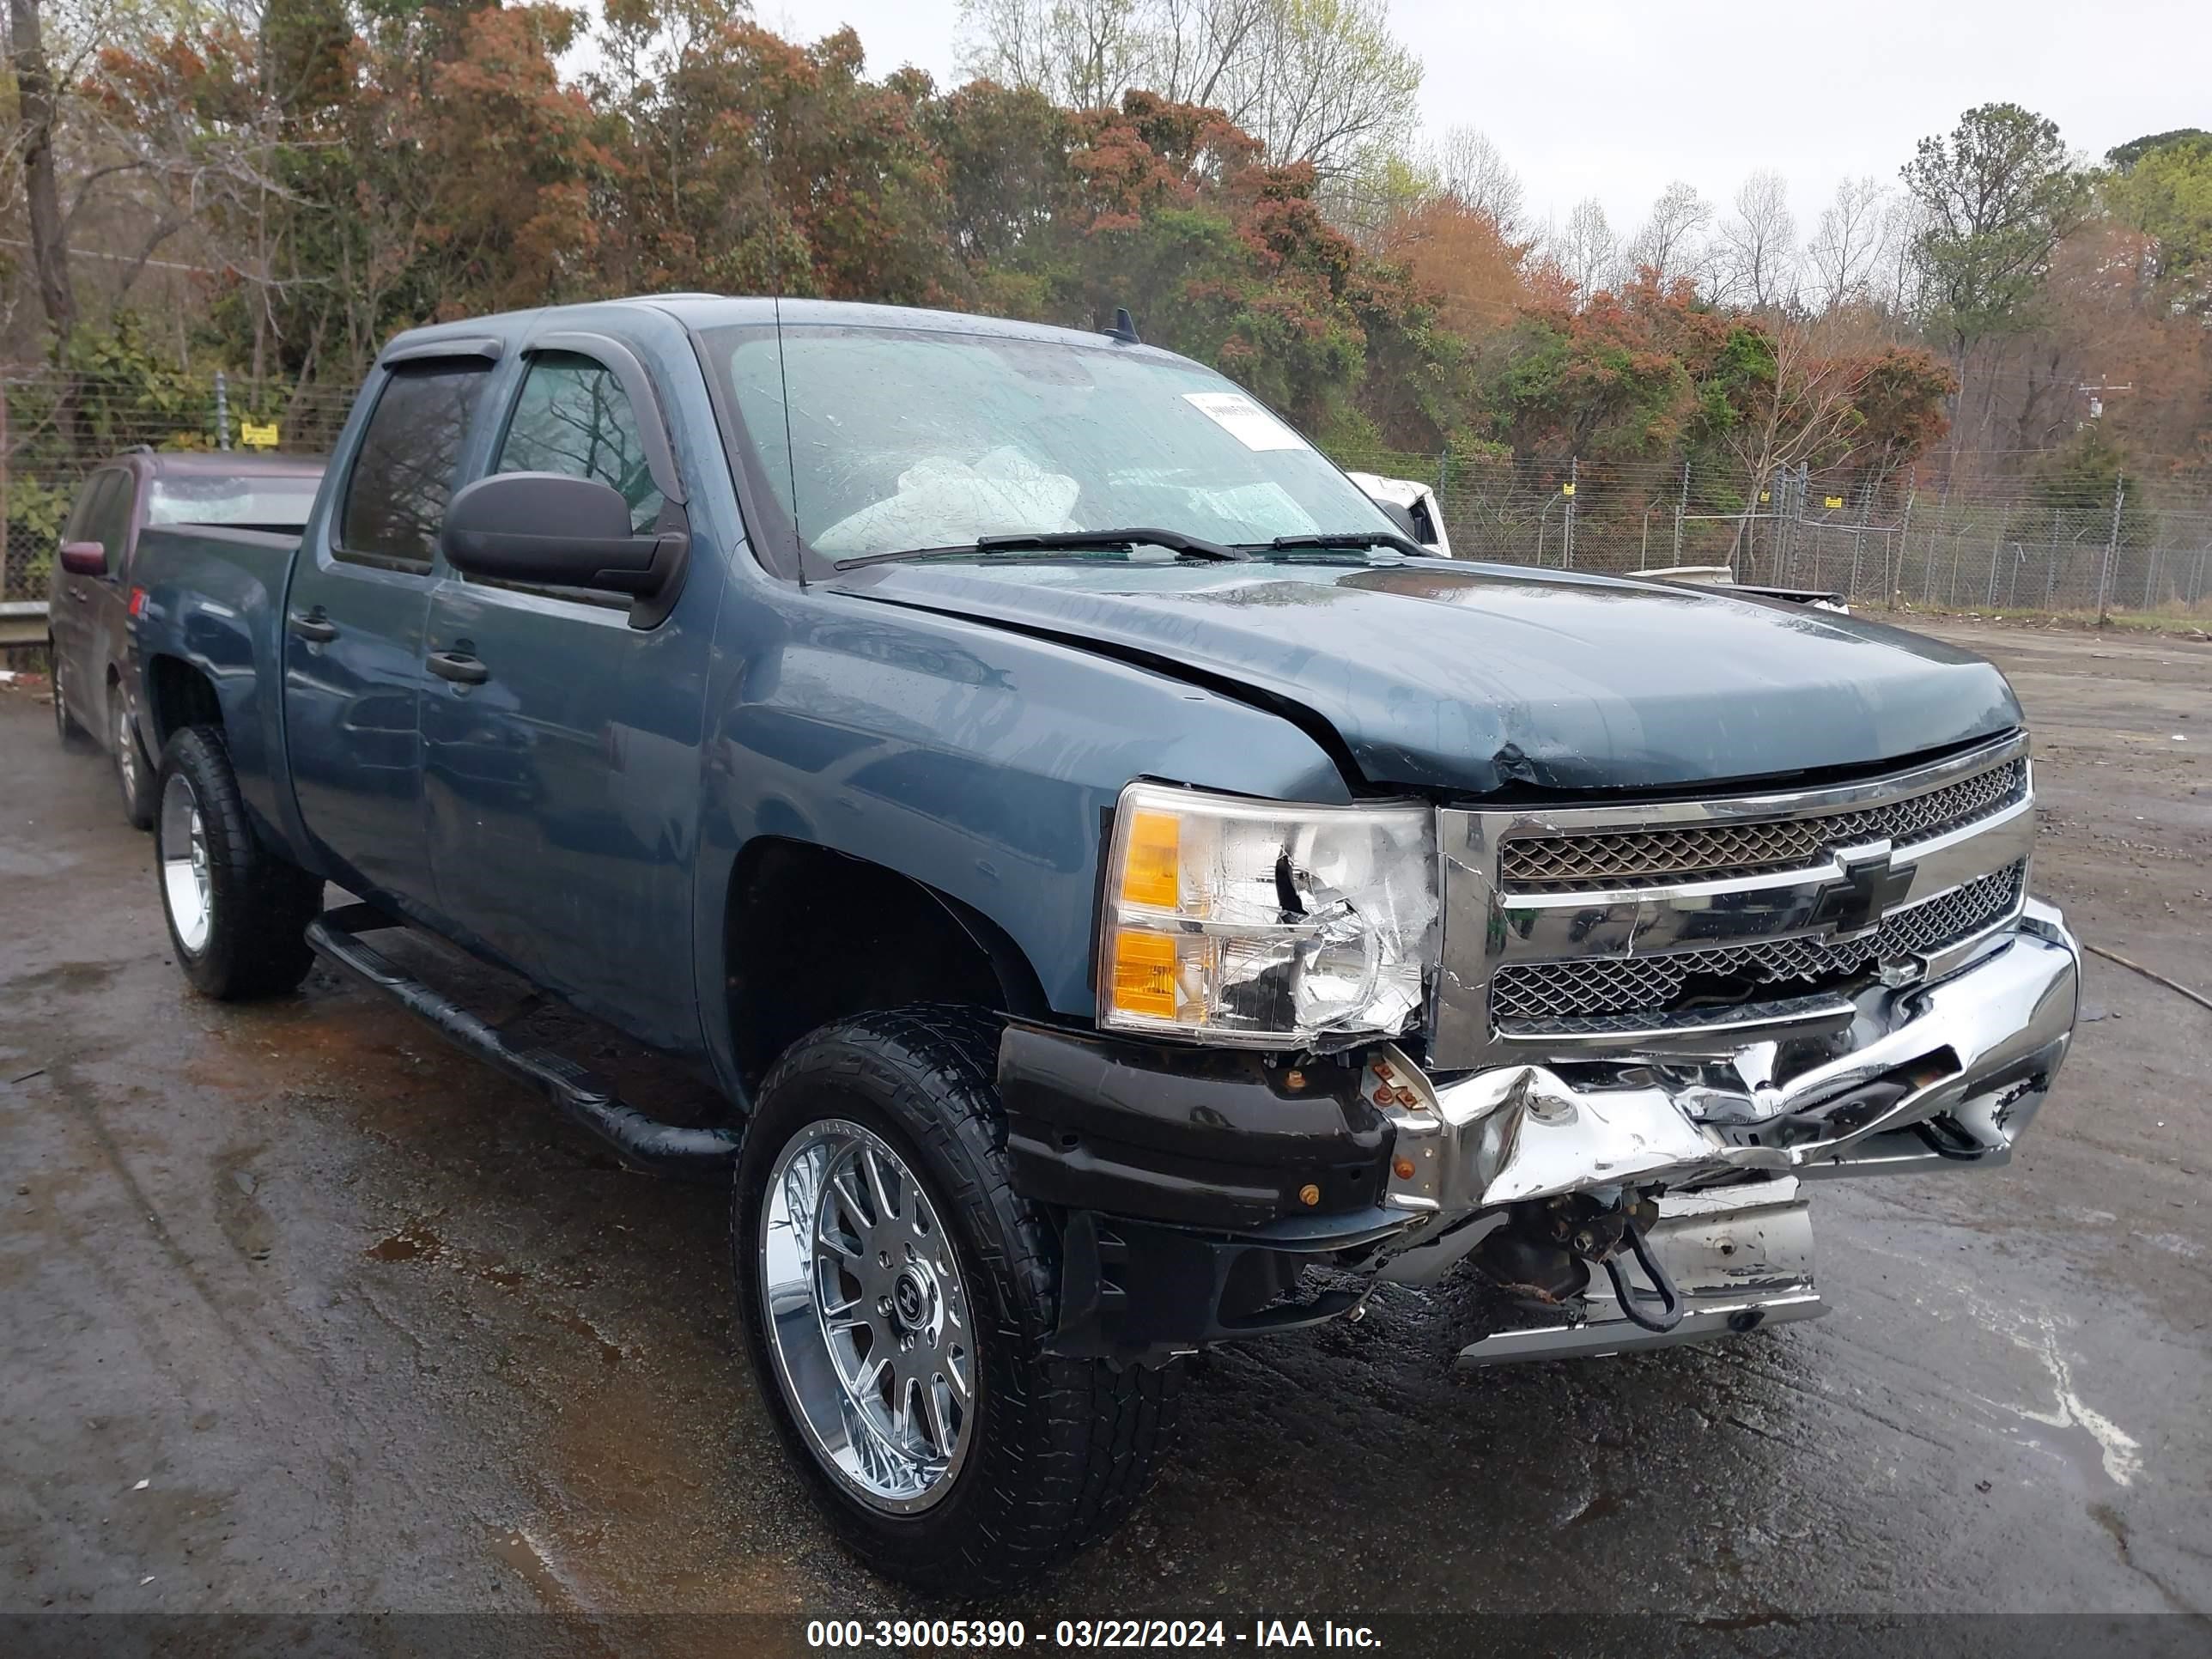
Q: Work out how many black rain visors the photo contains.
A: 2